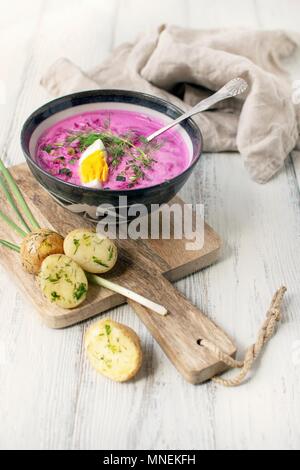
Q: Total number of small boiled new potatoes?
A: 4